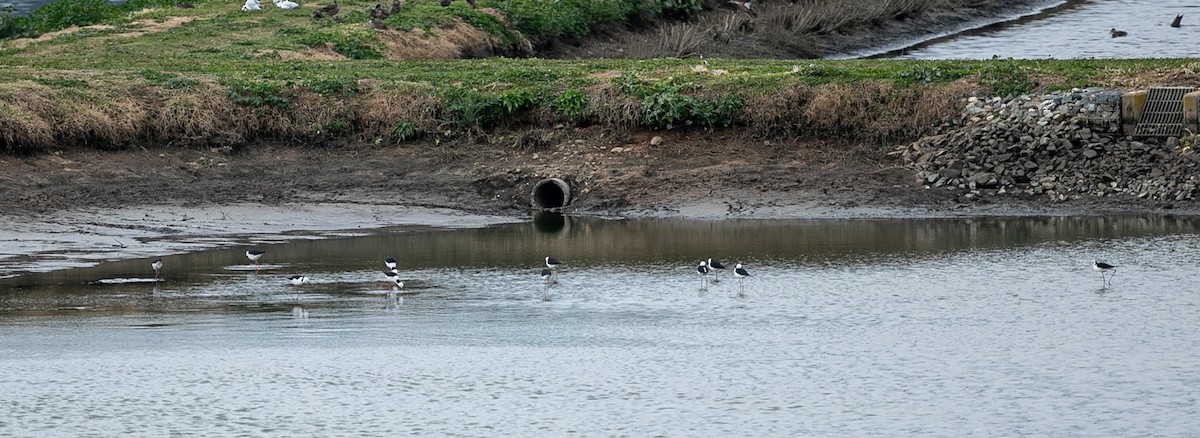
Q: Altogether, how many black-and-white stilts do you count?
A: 11